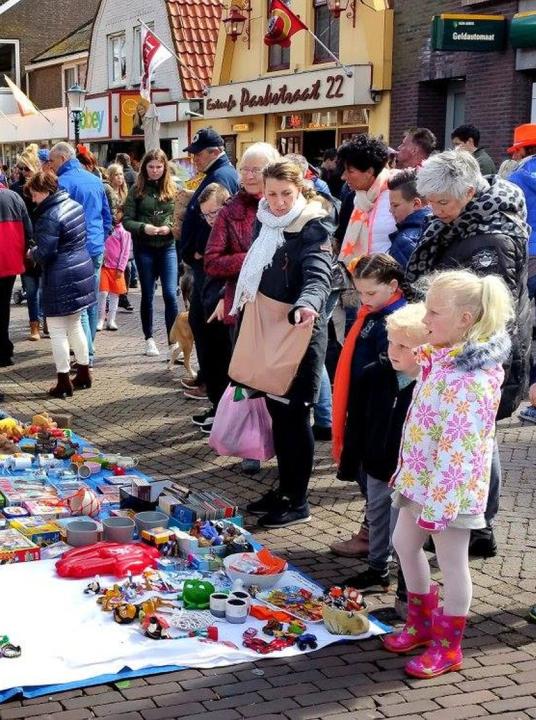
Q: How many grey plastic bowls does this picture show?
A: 3